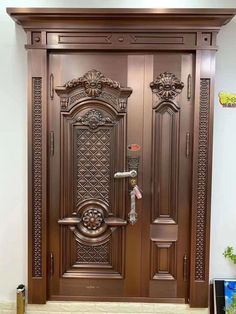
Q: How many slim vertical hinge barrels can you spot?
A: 6